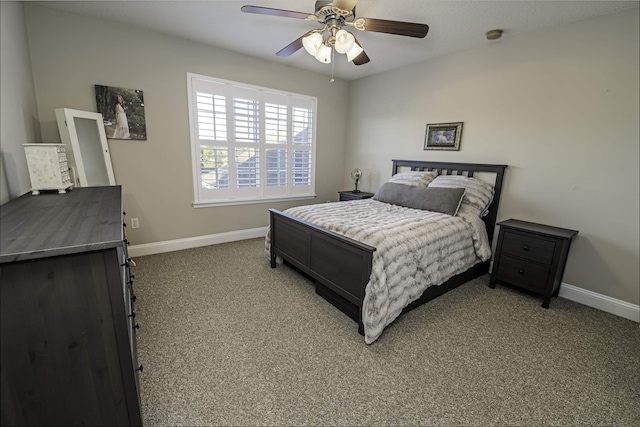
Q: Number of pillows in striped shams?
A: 2